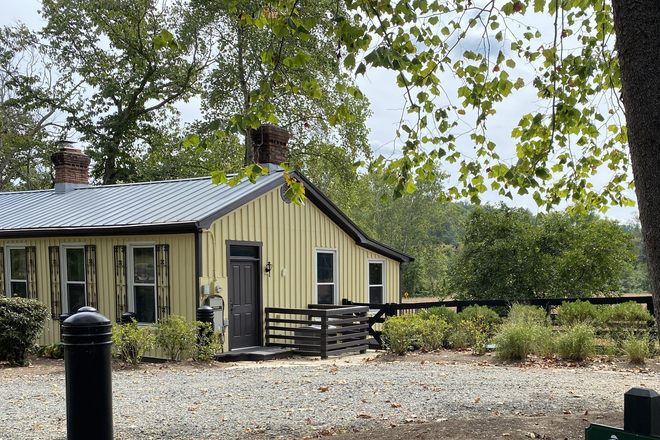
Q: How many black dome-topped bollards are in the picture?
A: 4